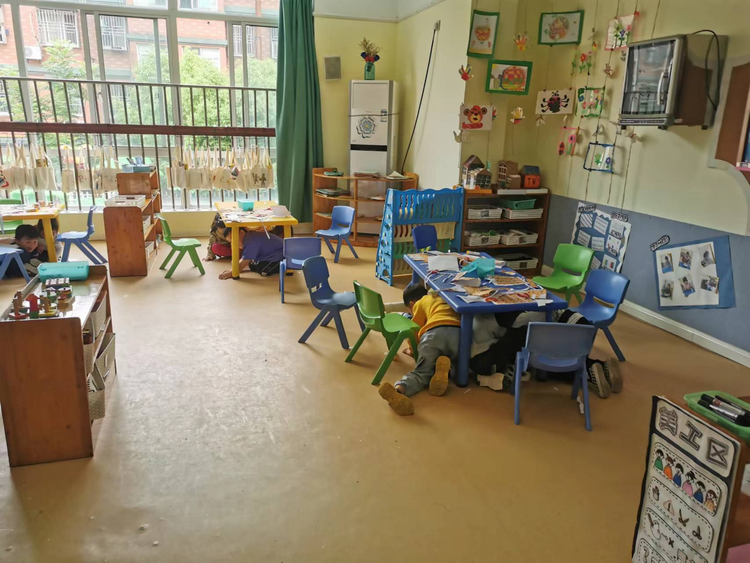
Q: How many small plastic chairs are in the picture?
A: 12